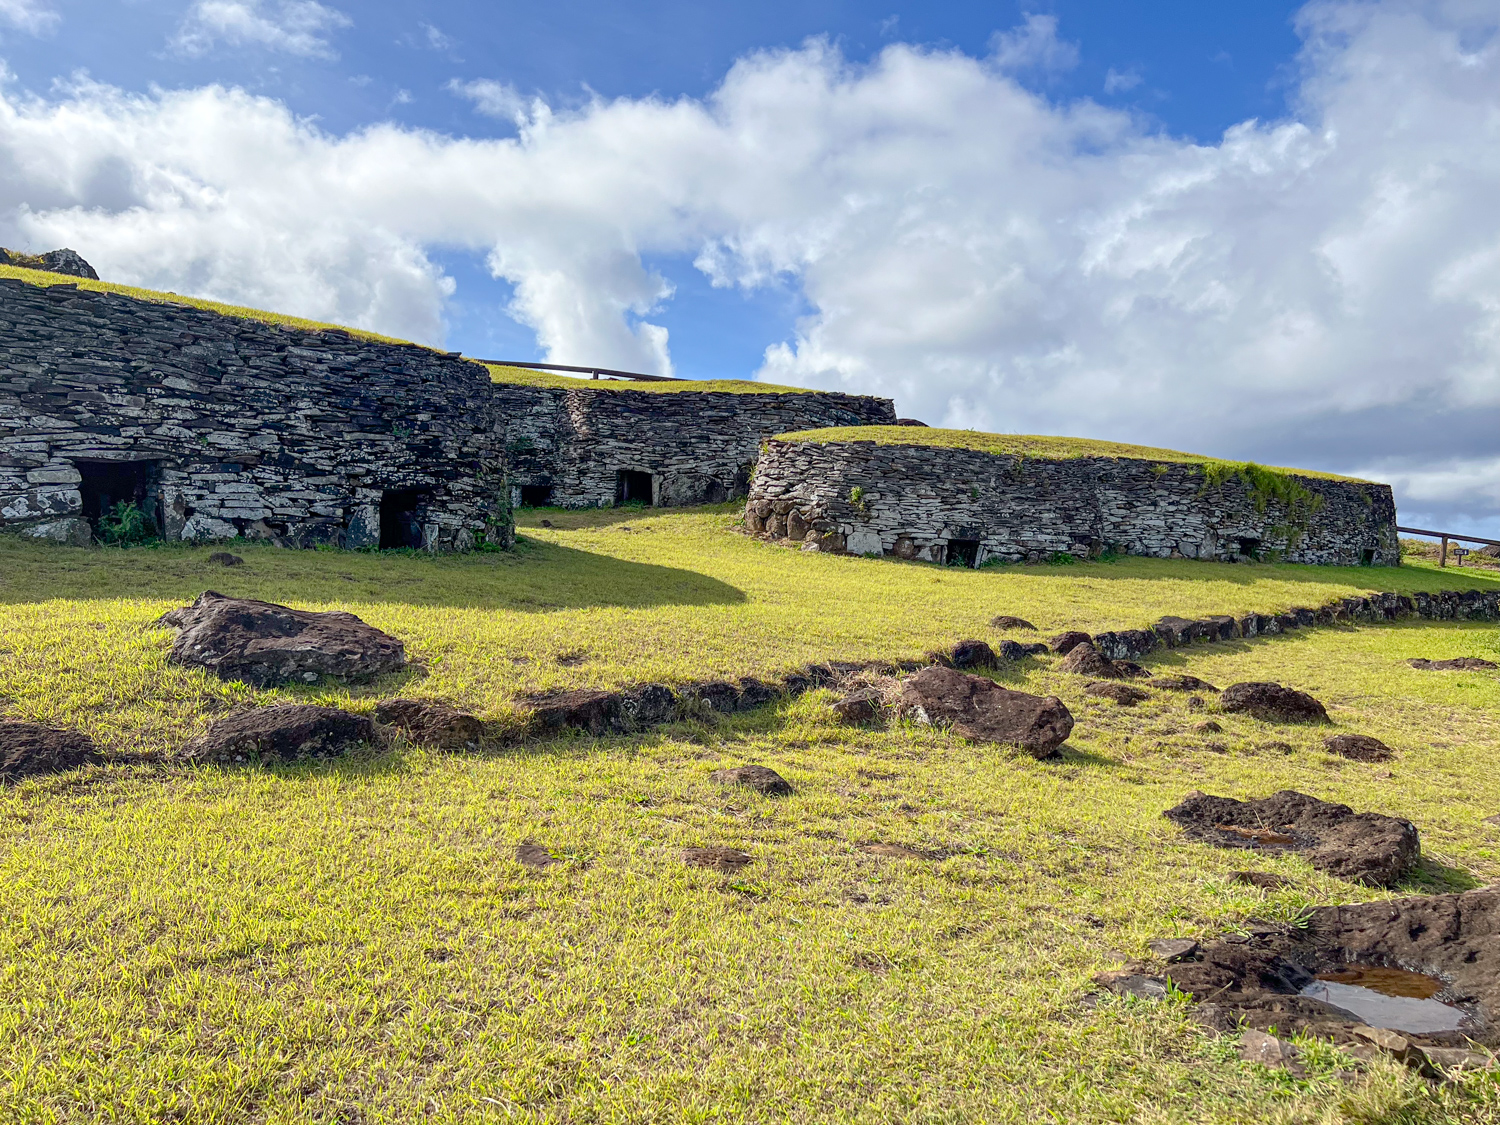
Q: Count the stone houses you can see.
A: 3